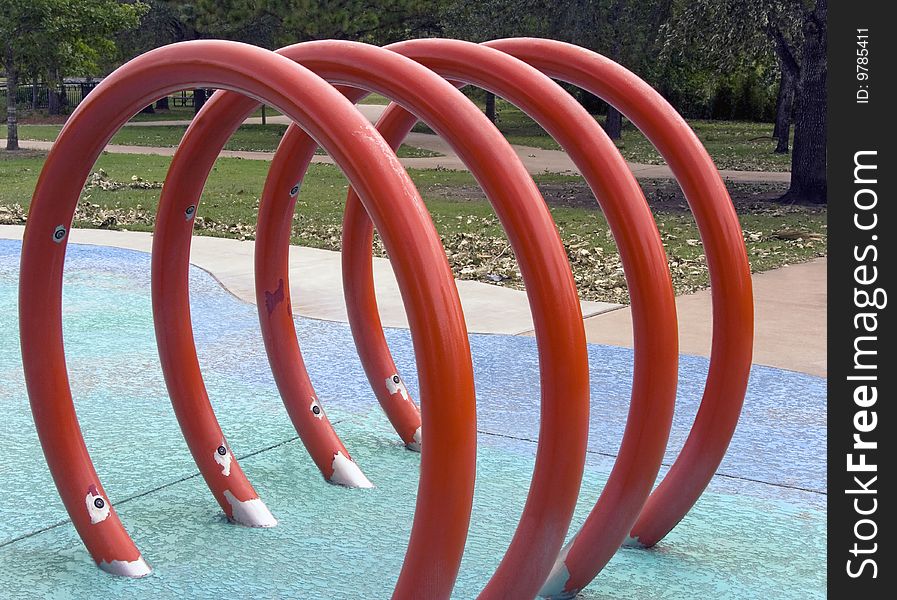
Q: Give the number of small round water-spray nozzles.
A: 7